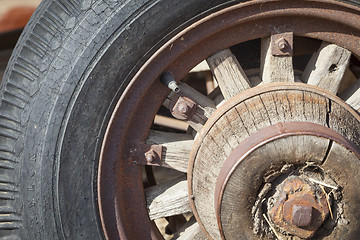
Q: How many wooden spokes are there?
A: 8